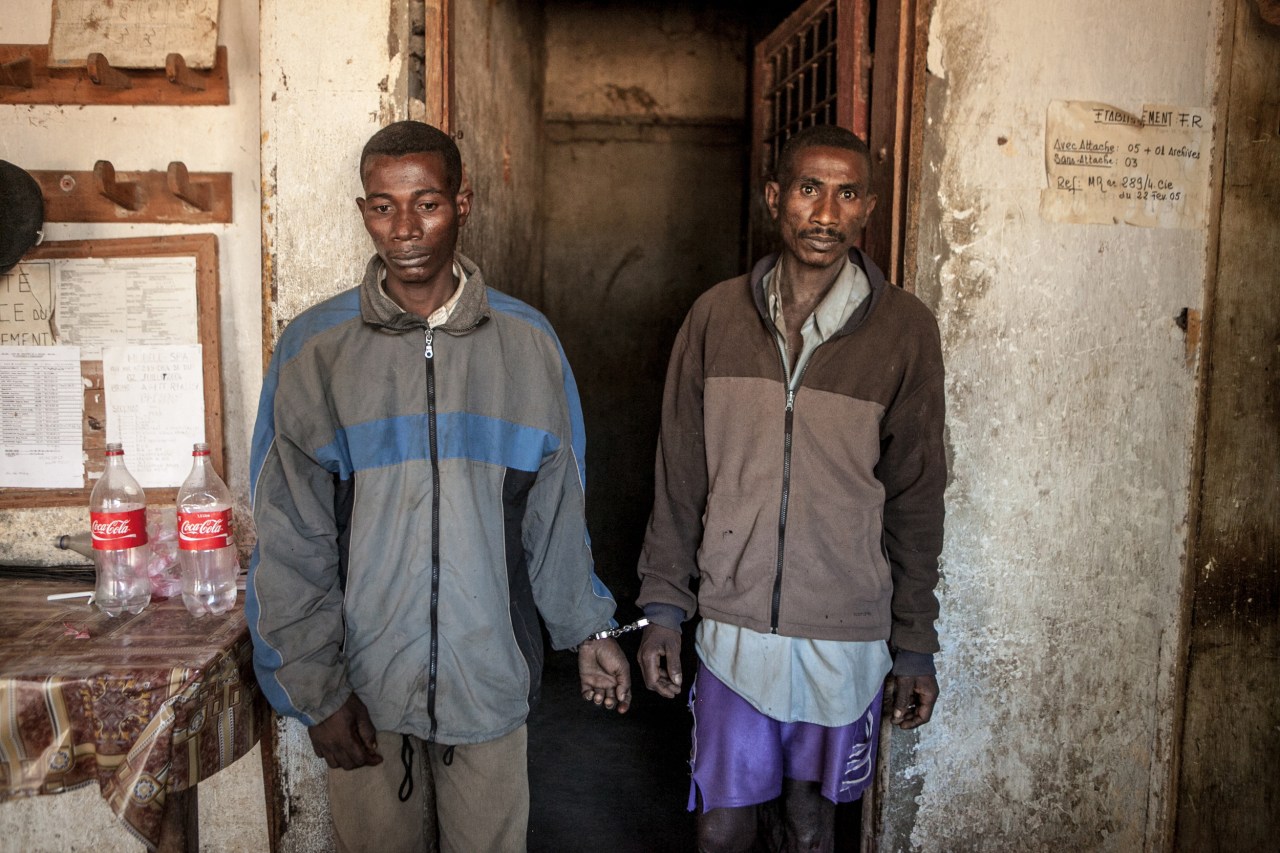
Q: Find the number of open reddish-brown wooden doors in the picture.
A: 1